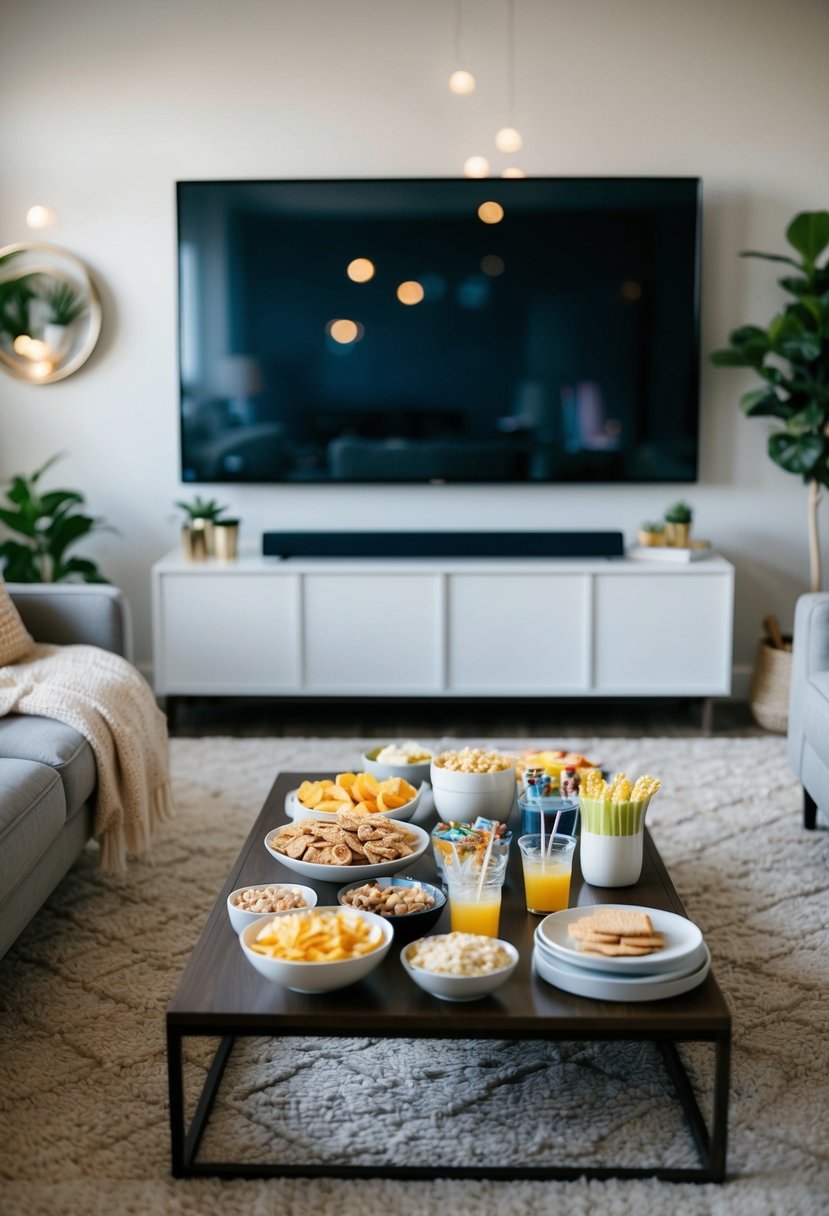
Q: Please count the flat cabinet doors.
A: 4